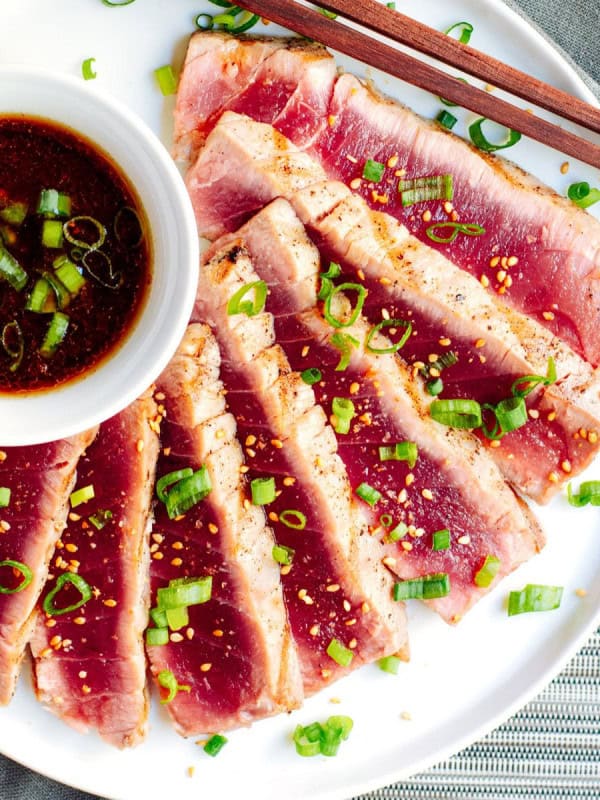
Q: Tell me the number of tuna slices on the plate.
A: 7